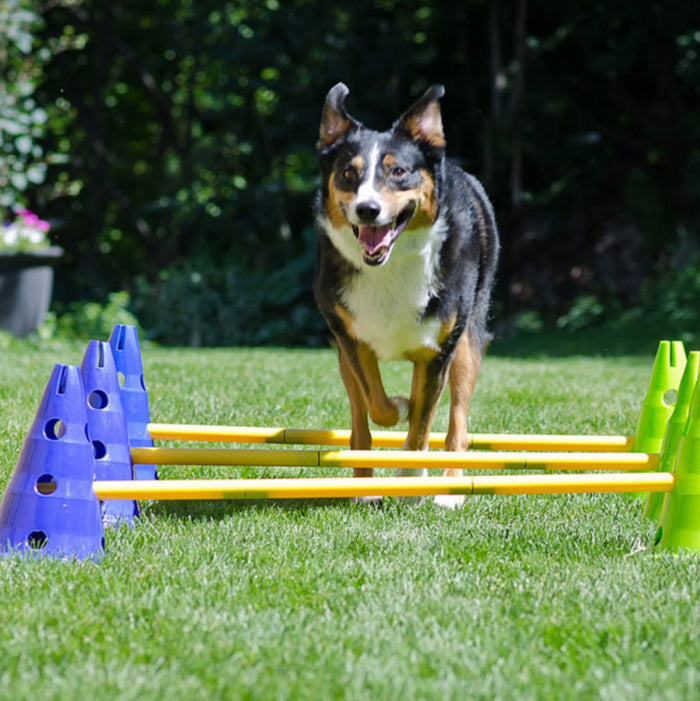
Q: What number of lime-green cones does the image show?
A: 3